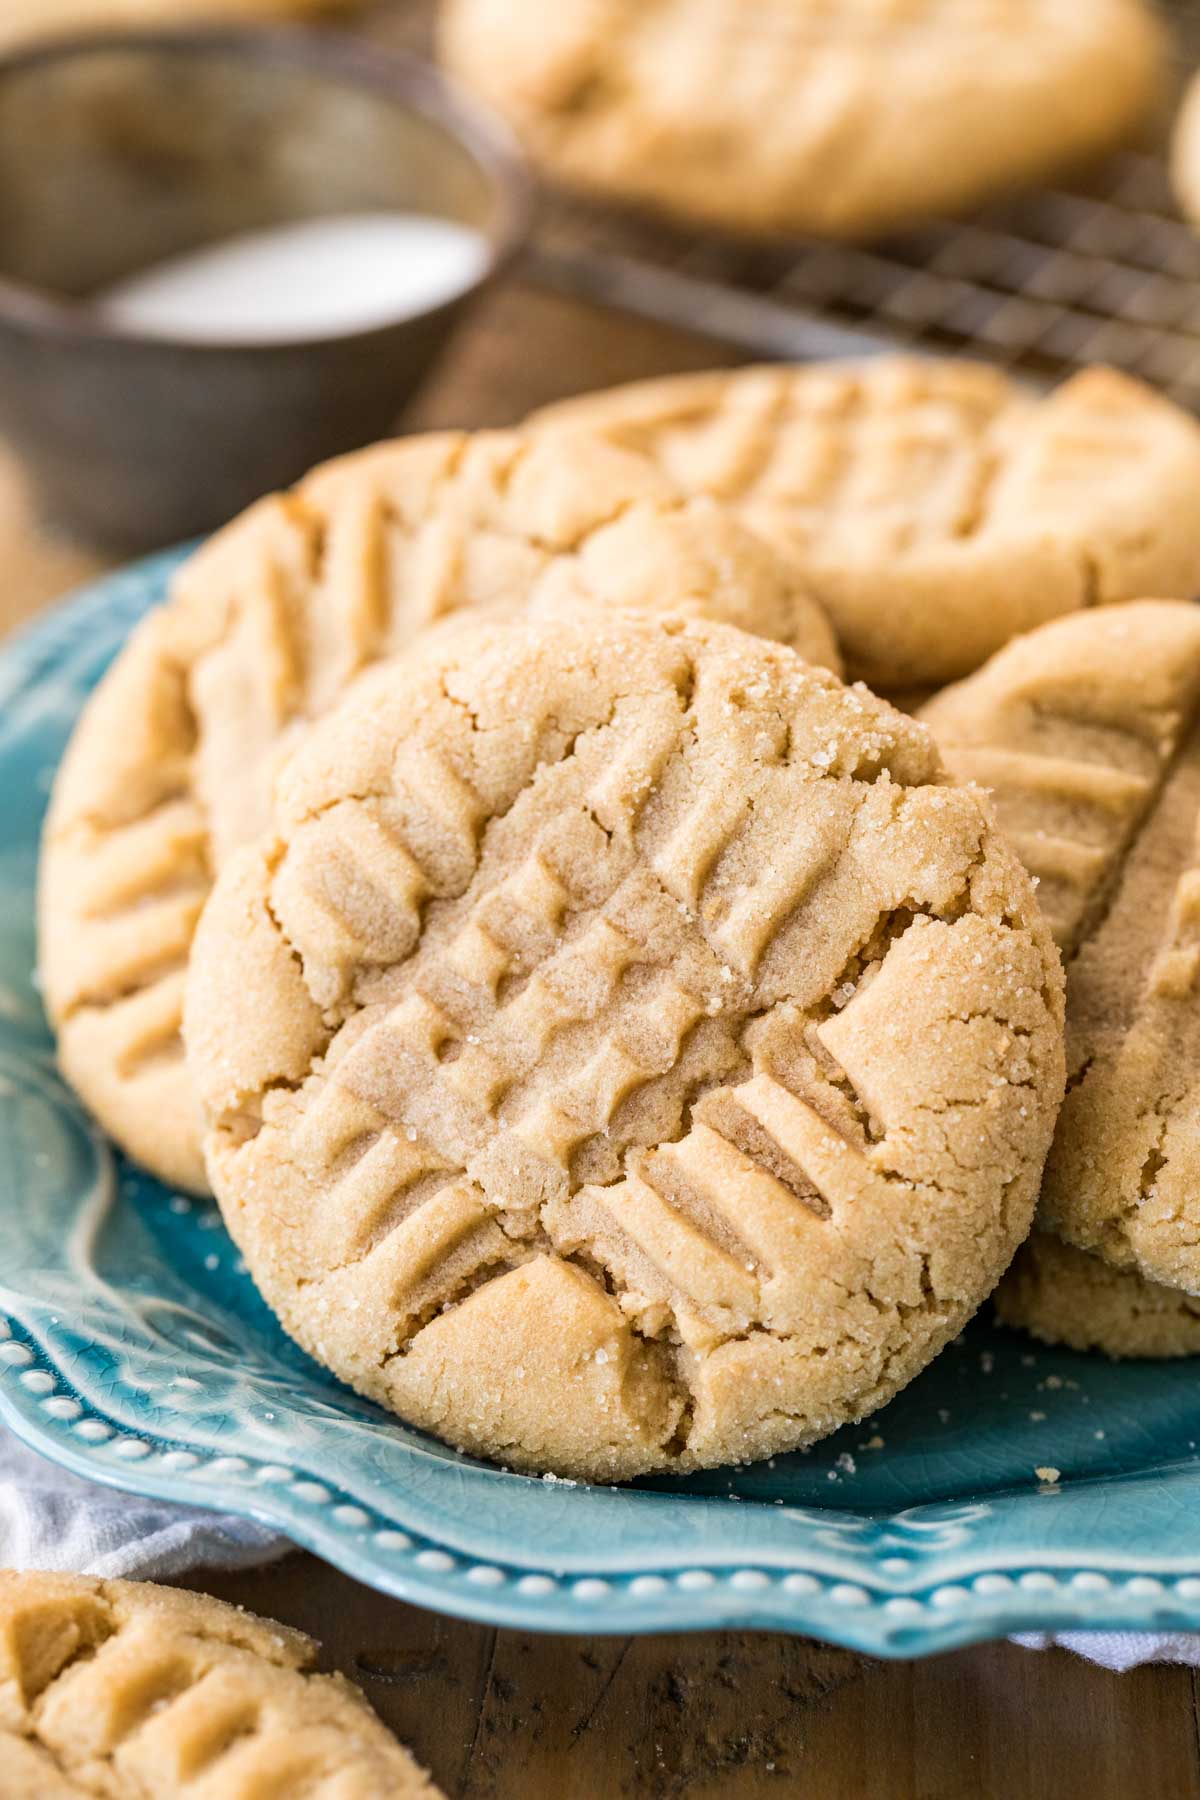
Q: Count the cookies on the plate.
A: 5